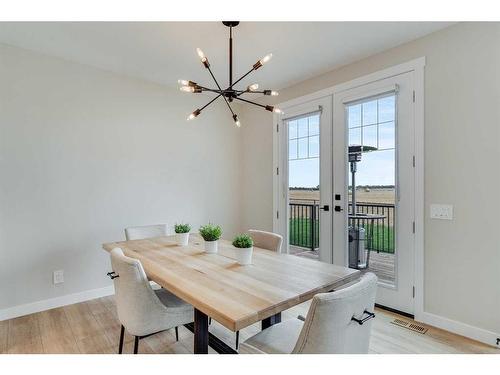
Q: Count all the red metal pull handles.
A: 0